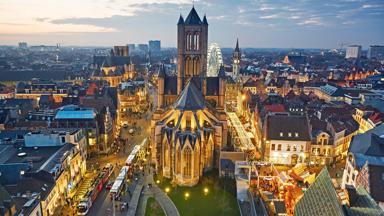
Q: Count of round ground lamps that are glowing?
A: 4